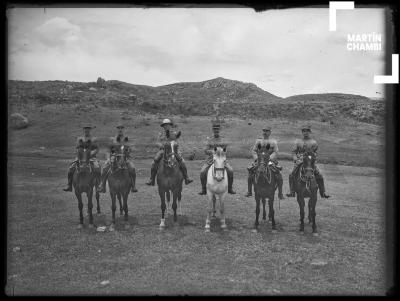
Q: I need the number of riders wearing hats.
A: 6